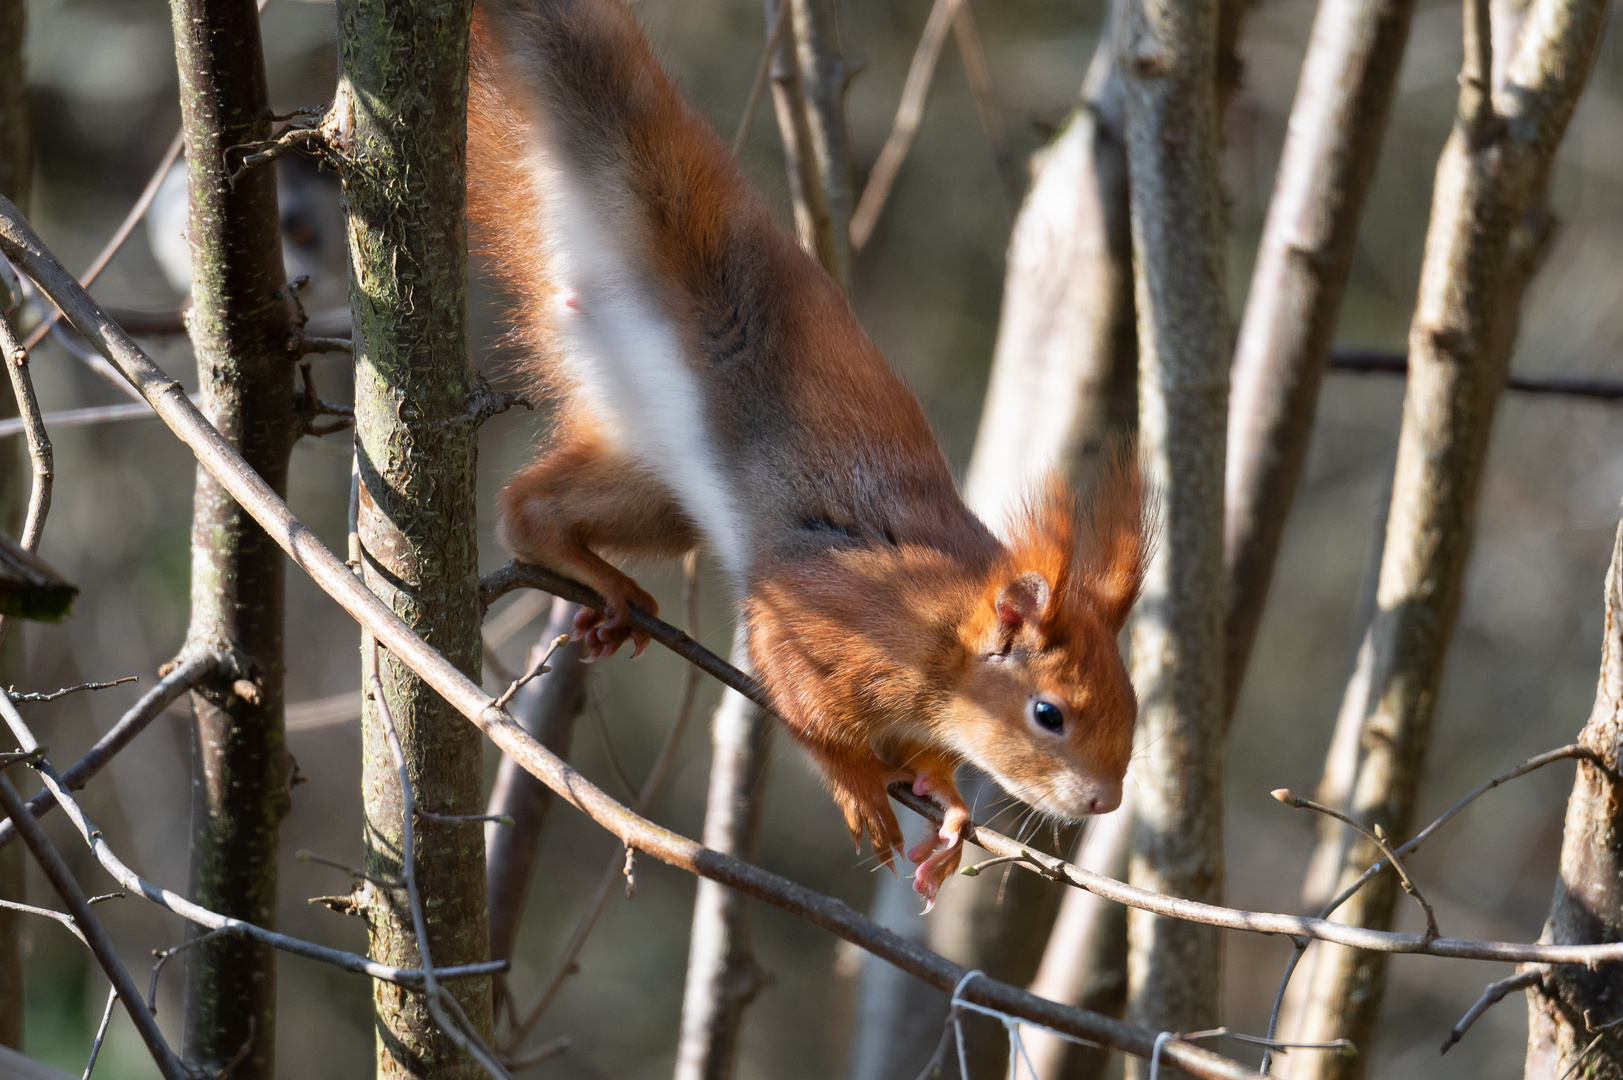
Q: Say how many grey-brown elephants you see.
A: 0